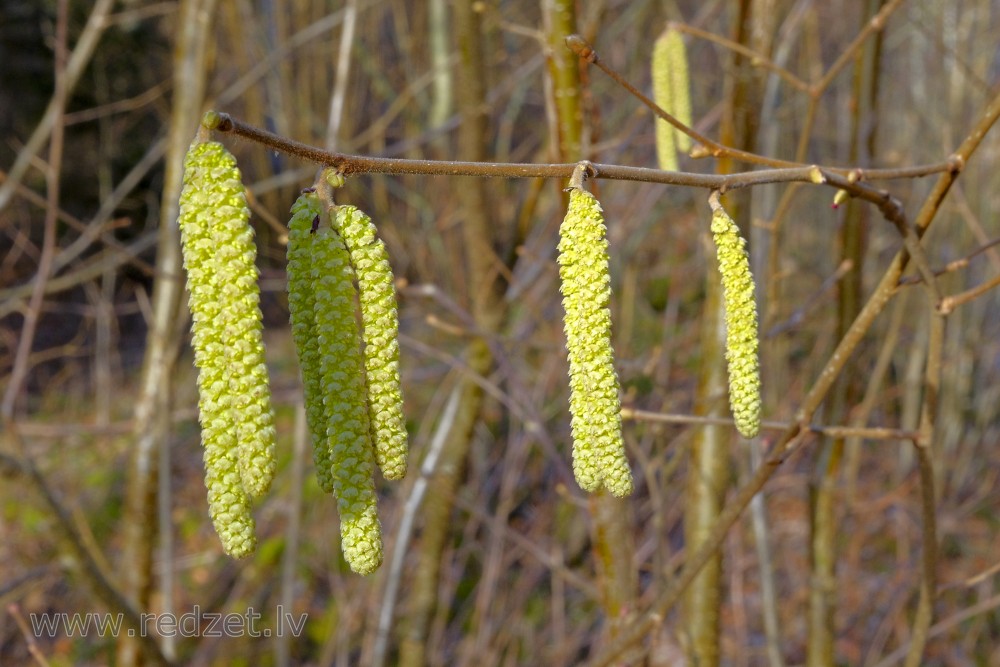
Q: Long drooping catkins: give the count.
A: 10